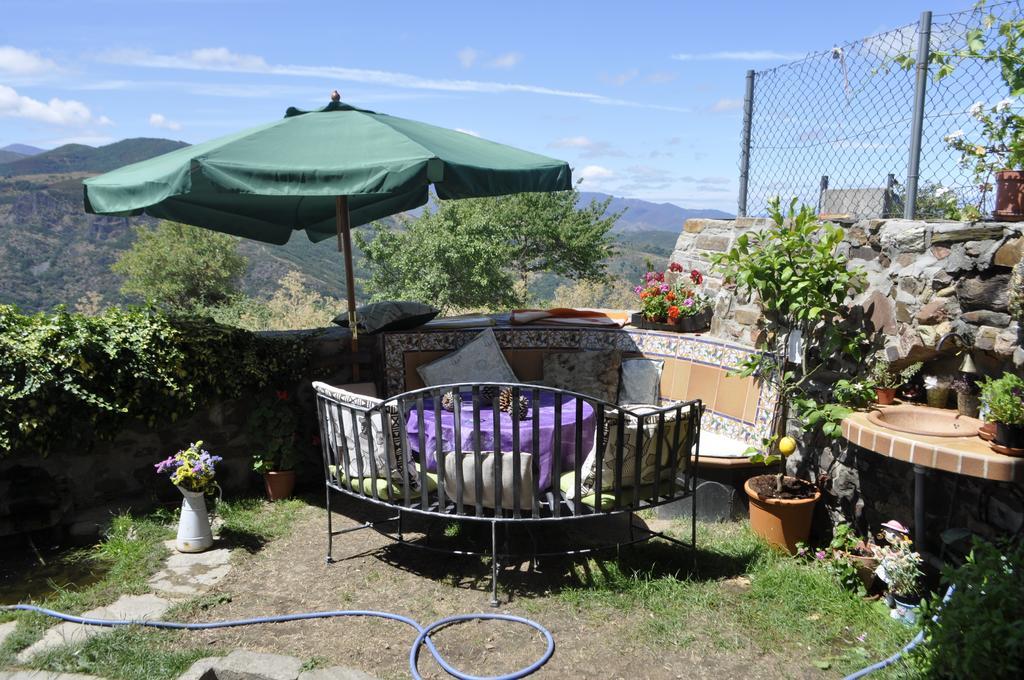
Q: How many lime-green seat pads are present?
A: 2